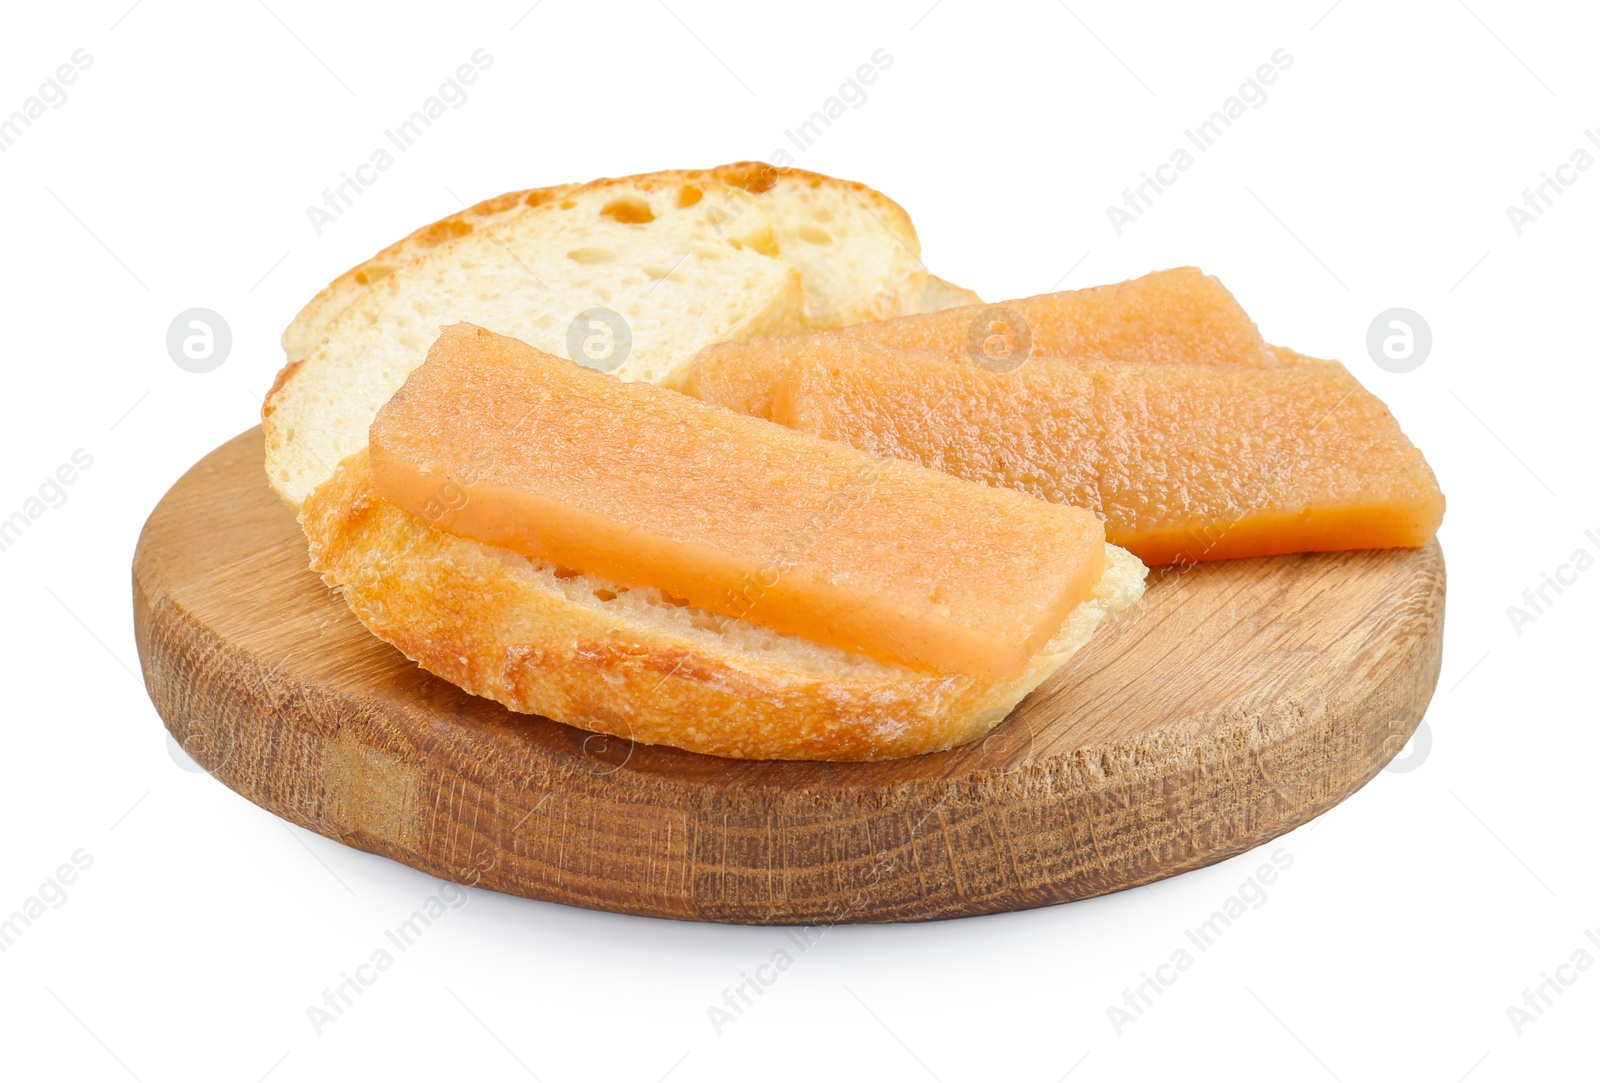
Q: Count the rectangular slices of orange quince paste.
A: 3